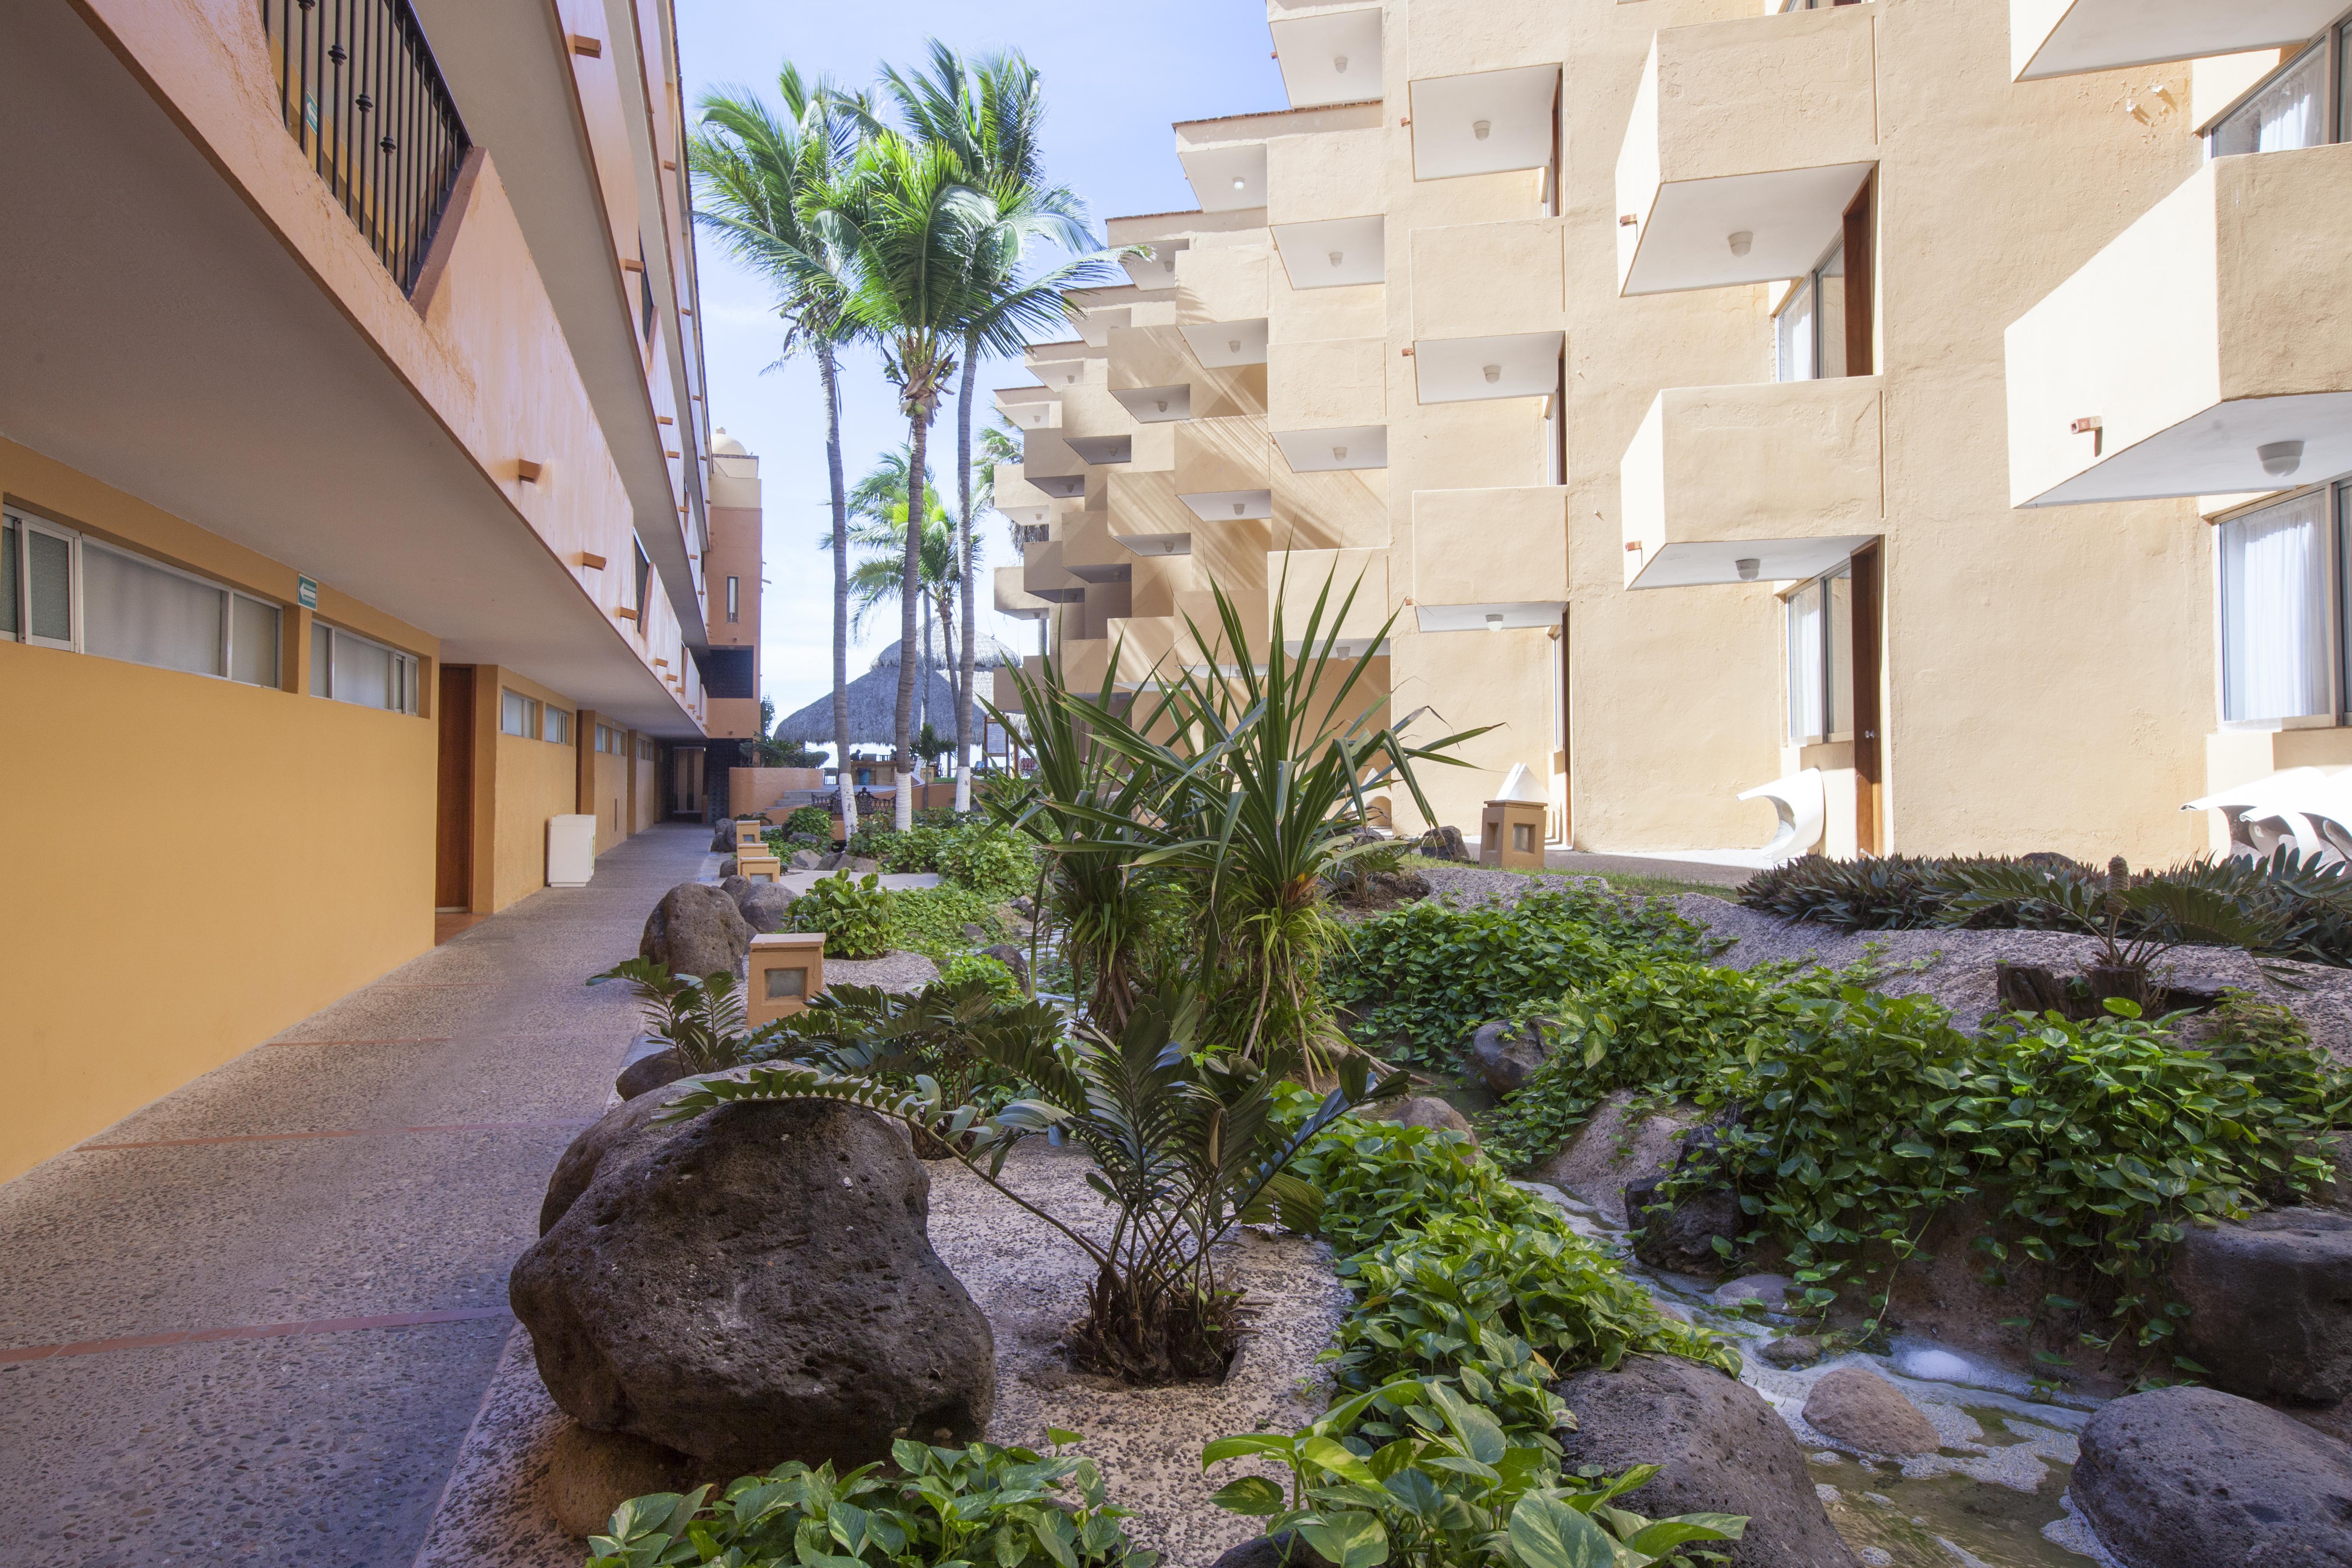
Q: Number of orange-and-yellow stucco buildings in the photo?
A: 2